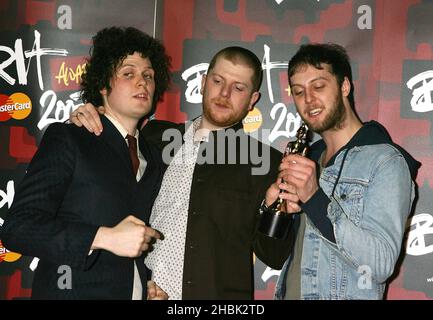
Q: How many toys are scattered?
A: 0